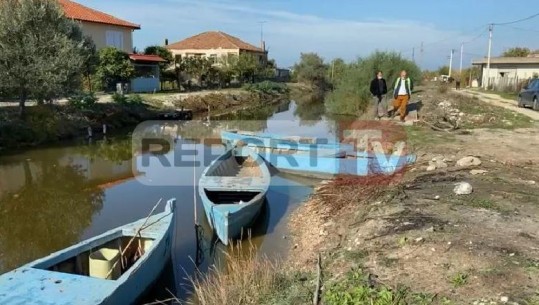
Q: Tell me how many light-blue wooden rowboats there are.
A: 4